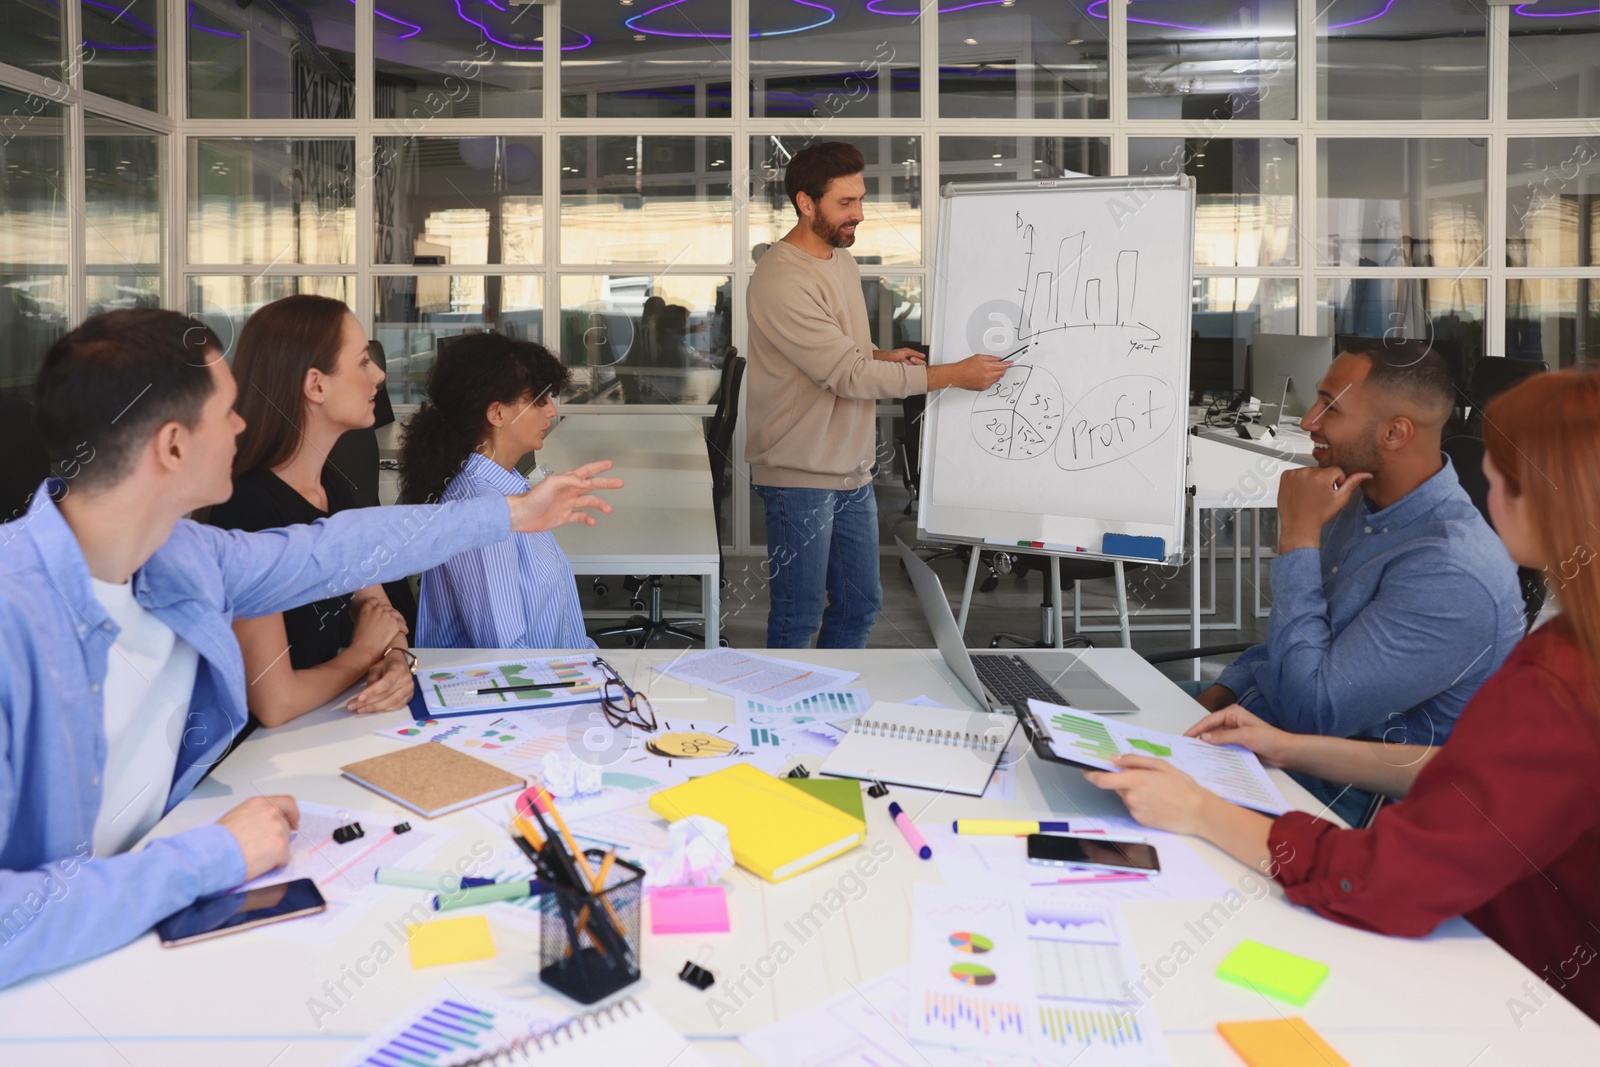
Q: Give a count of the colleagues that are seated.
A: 5